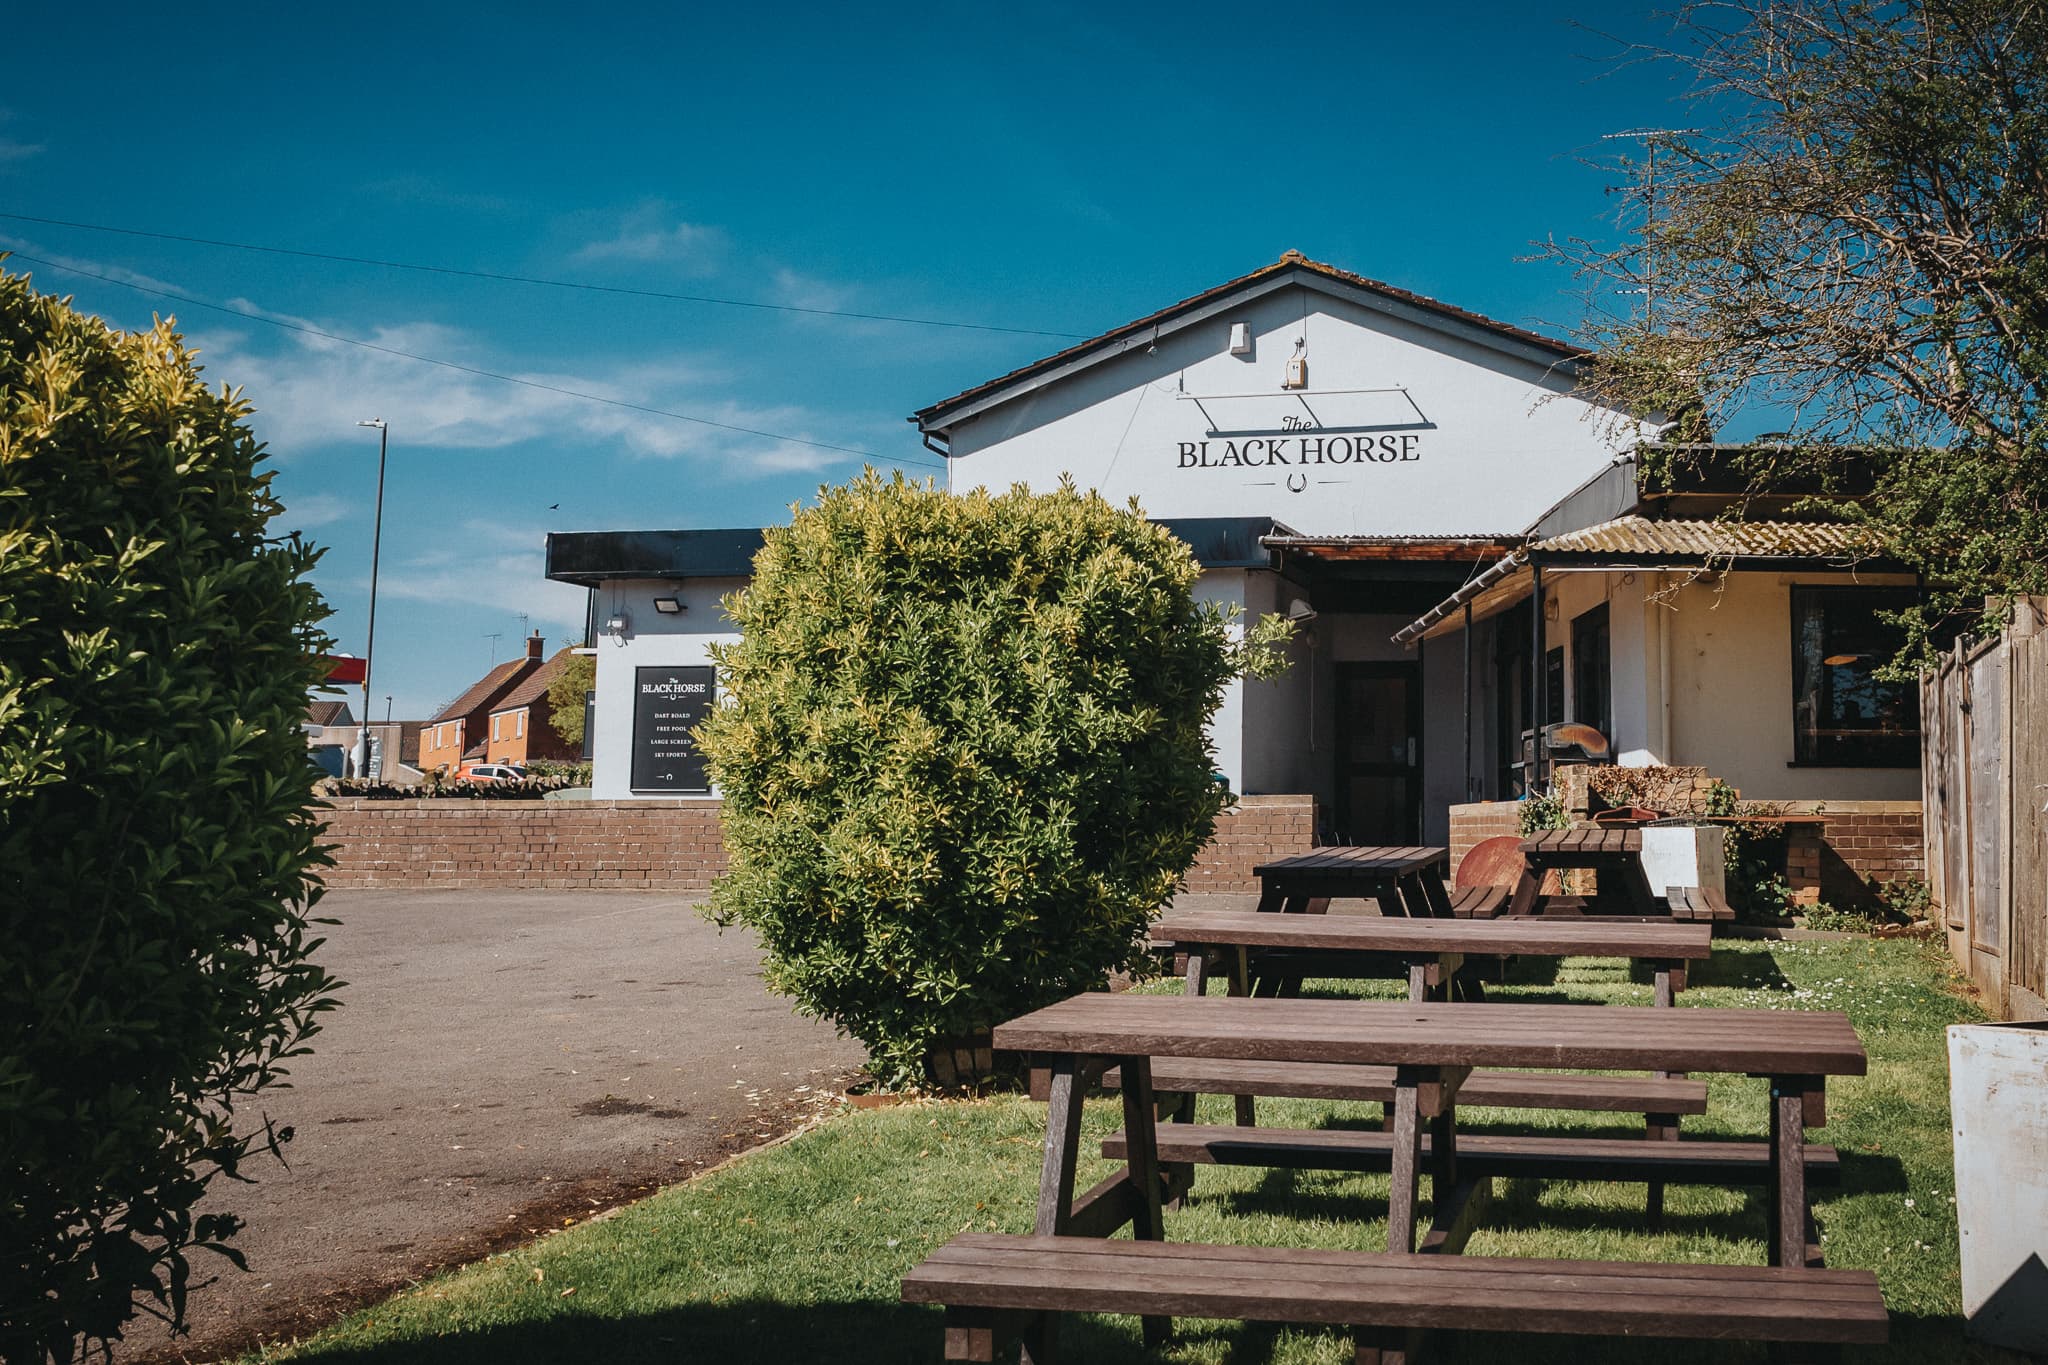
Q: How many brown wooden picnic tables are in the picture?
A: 4